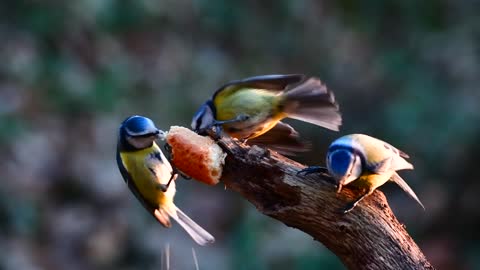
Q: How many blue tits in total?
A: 3